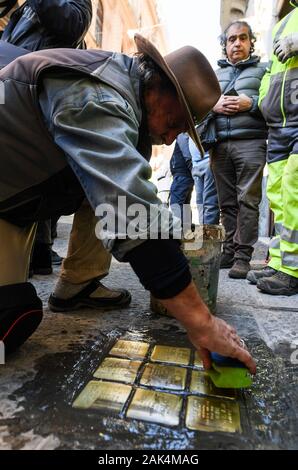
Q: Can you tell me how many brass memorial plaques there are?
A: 9